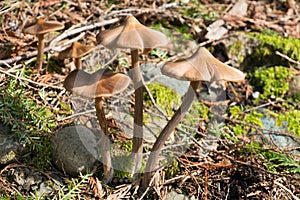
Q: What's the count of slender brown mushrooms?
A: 5